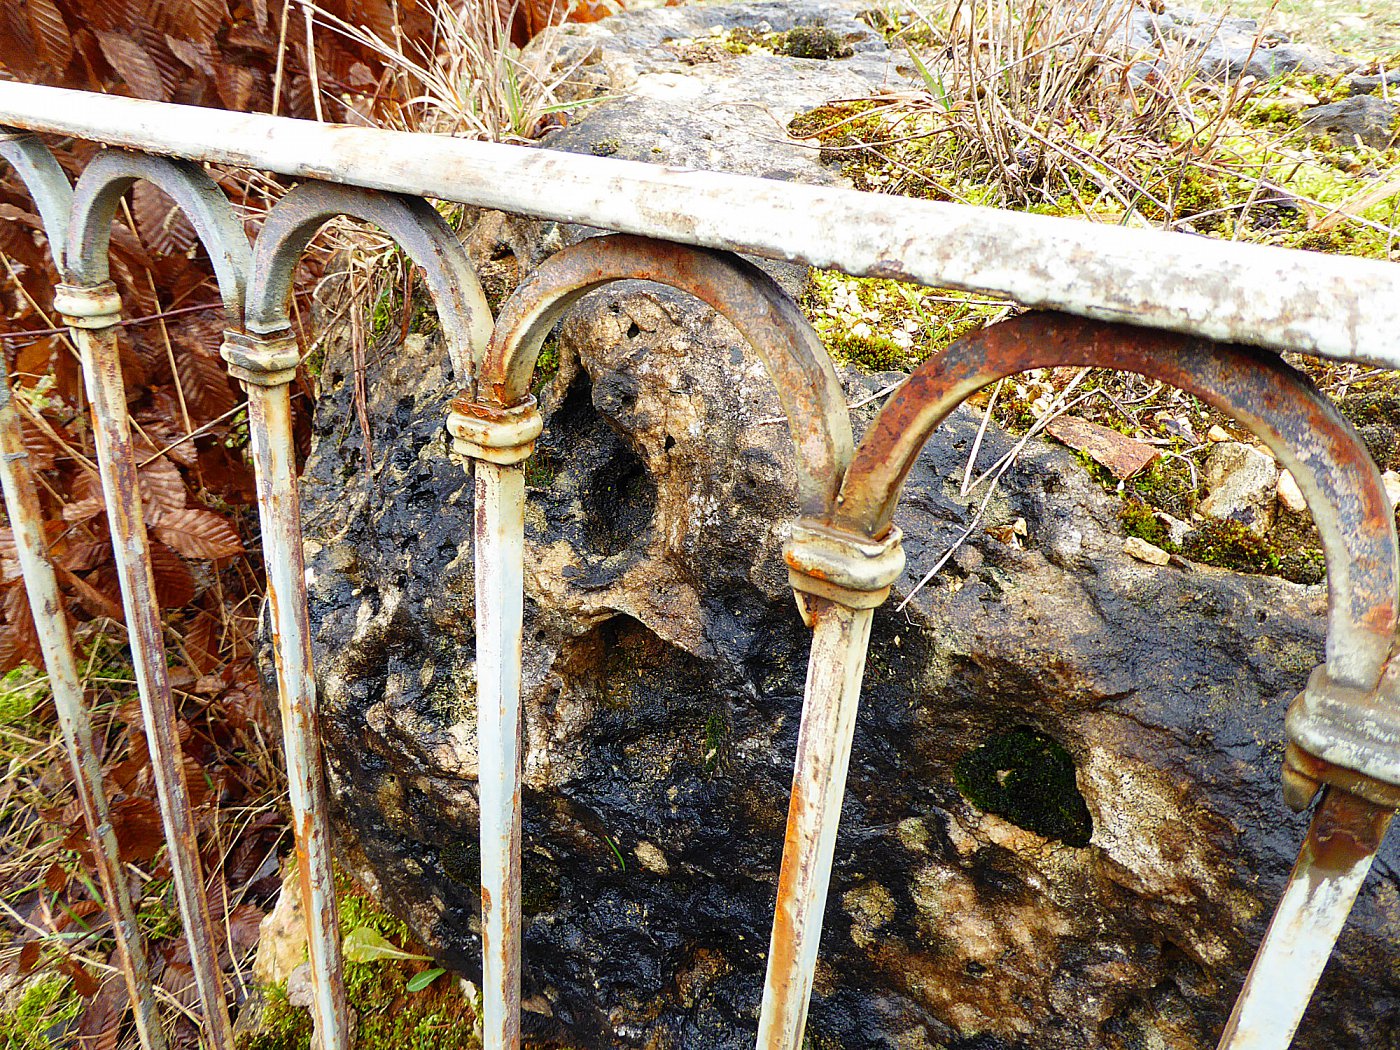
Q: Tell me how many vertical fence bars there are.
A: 6